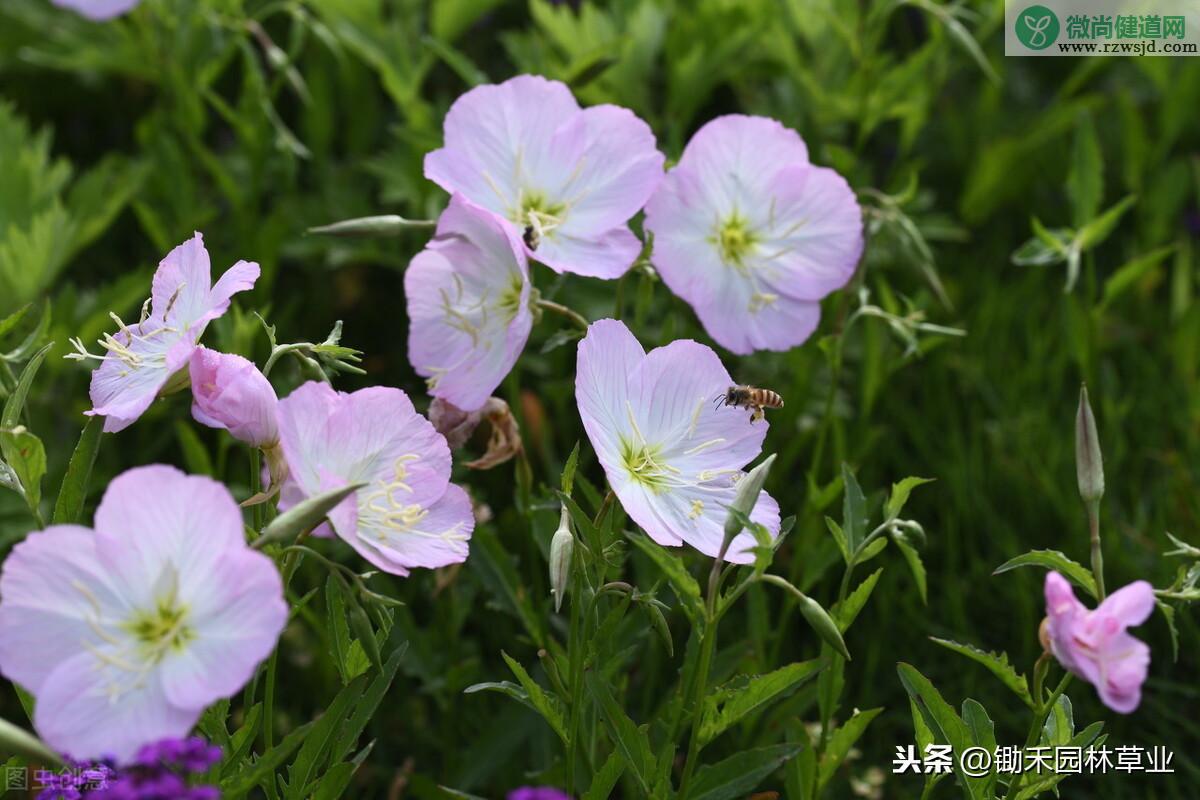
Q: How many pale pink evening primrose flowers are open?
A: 7